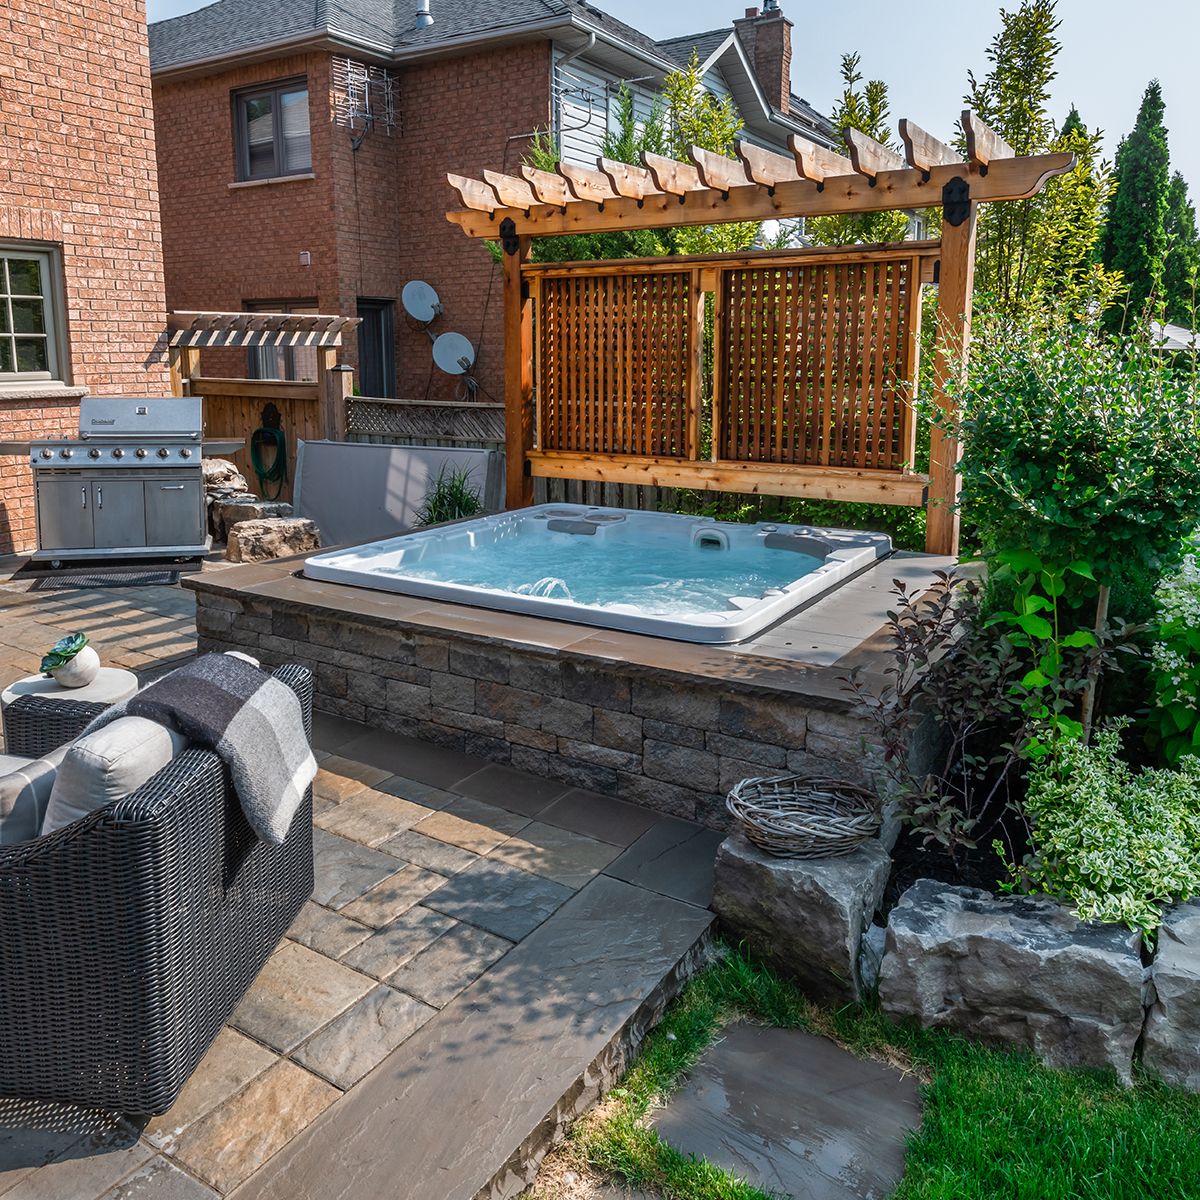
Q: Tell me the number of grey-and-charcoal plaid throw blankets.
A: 1